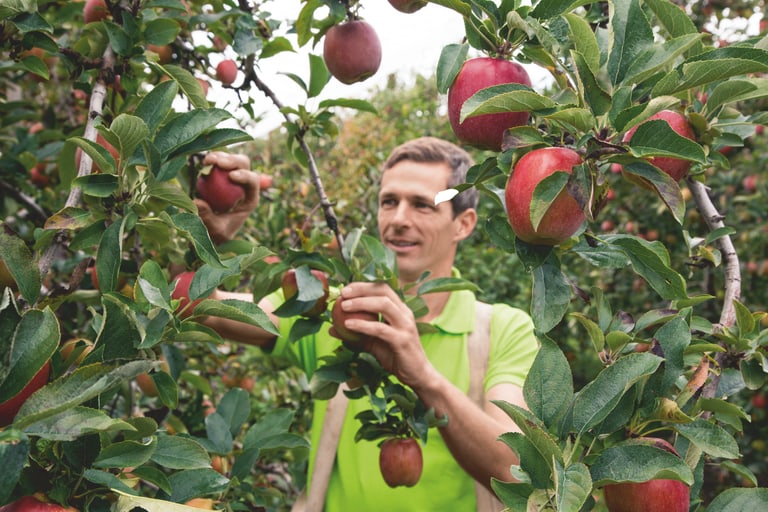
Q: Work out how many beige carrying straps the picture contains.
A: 2